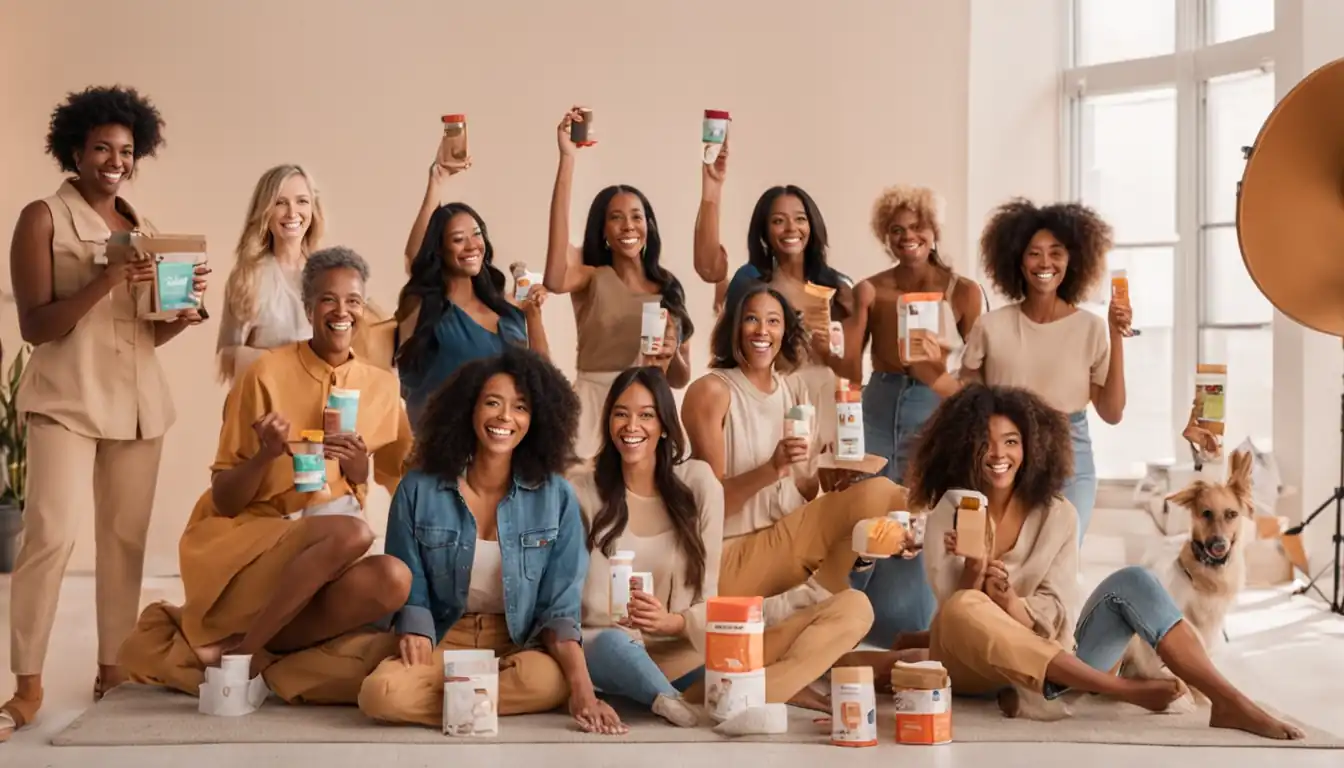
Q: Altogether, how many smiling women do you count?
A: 12